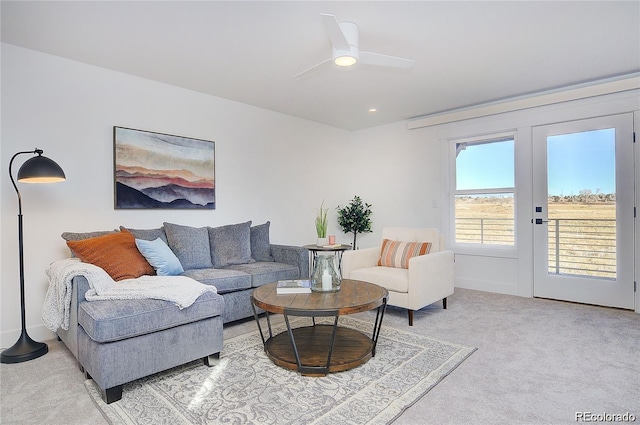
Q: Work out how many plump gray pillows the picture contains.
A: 5